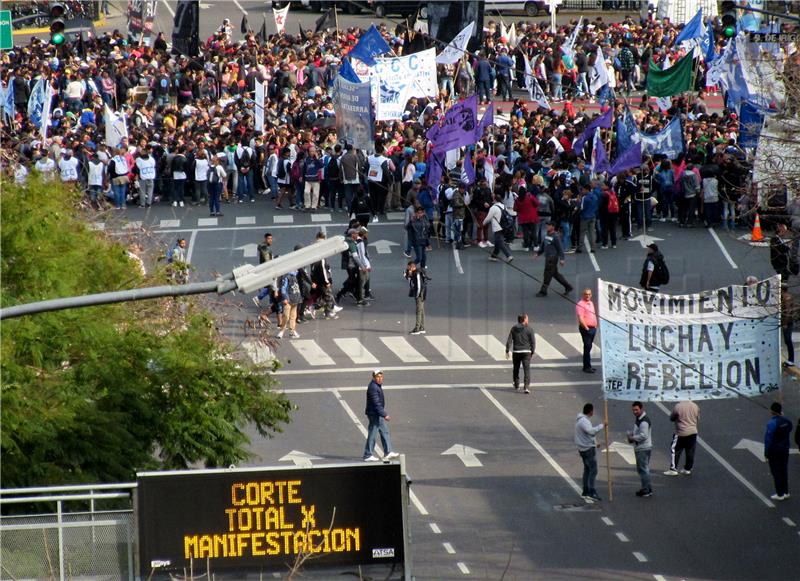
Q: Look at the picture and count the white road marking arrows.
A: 7